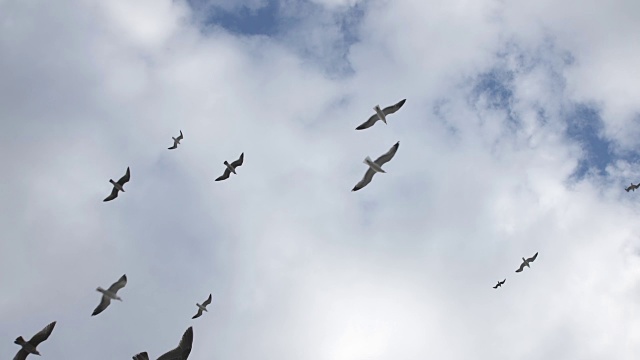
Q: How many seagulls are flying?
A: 12